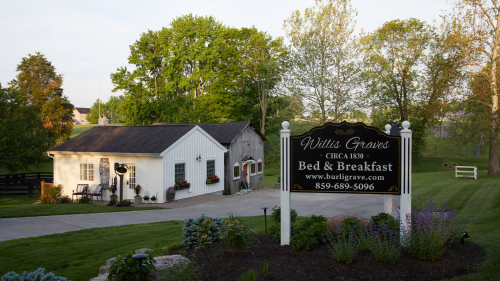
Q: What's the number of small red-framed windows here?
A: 3